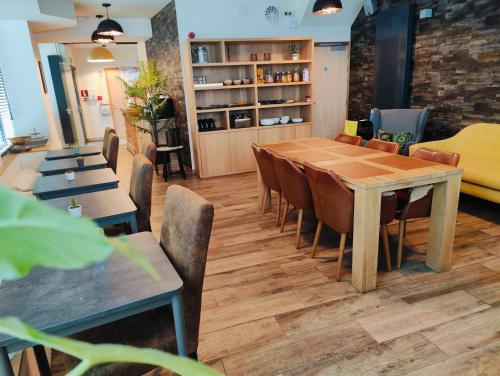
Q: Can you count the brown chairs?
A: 11